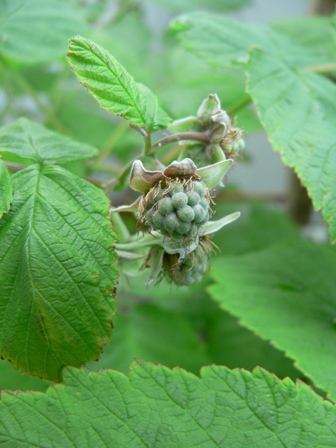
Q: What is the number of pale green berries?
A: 3